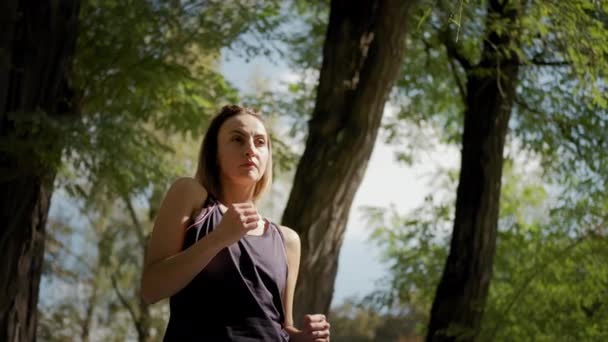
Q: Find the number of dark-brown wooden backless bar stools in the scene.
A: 0